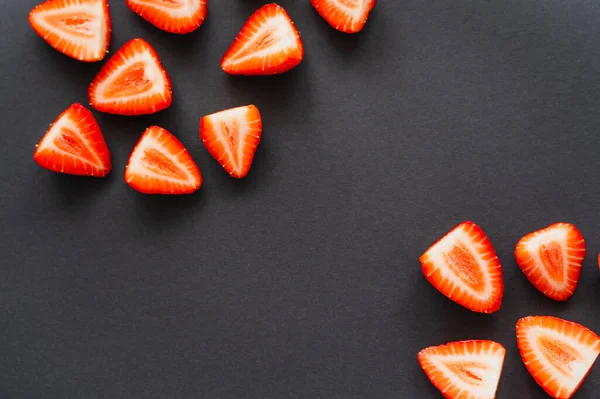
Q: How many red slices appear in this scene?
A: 12